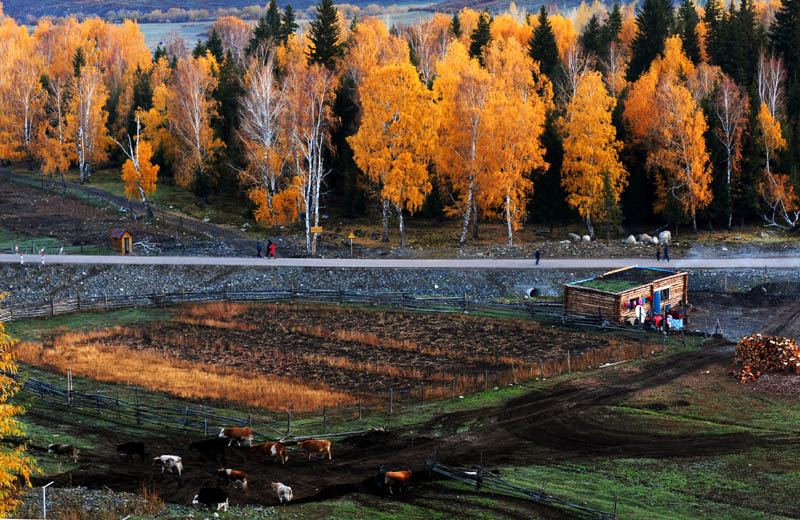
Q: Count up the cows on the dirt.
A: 11